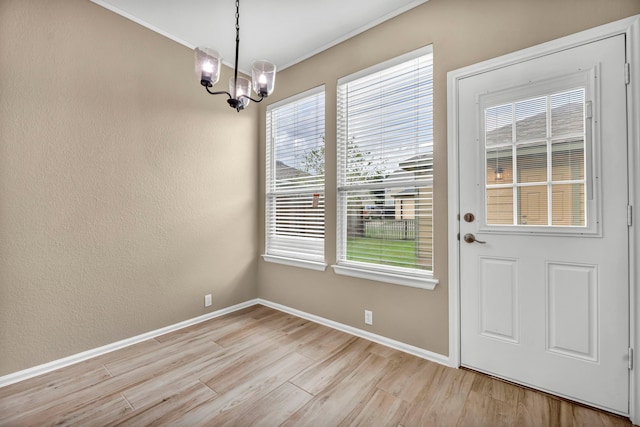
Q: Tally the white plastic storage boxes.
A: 0